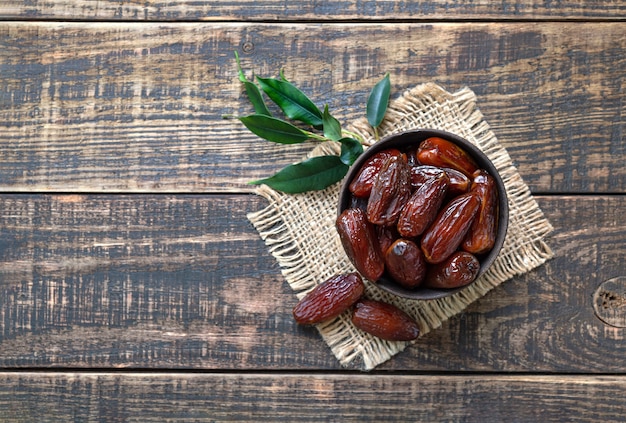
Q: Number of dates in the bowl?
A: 11